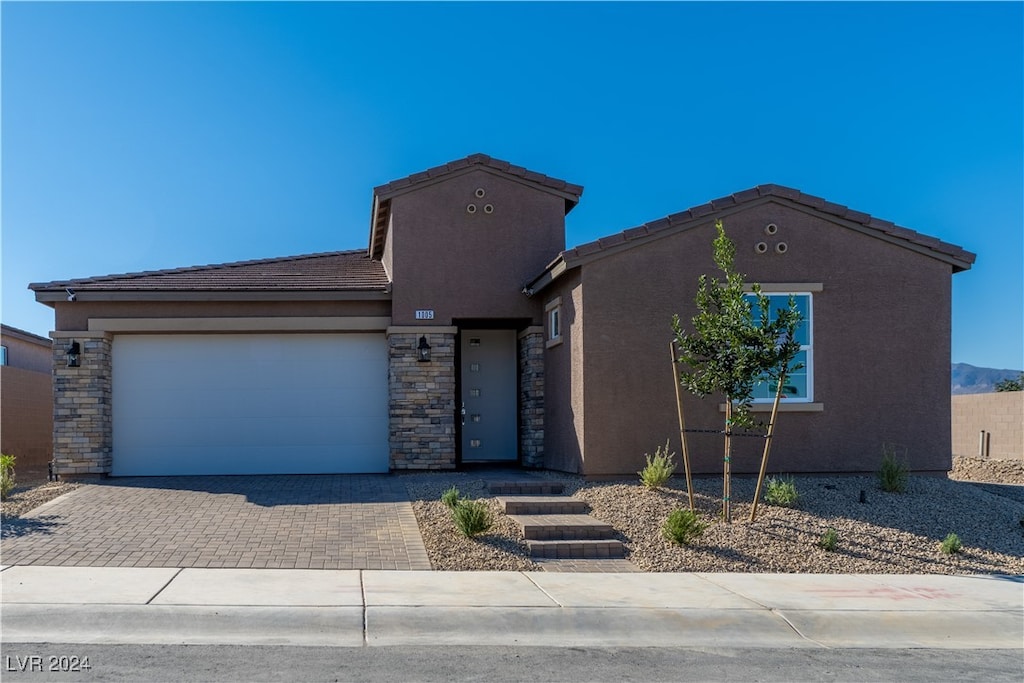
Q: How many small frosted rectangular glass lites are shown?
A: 5